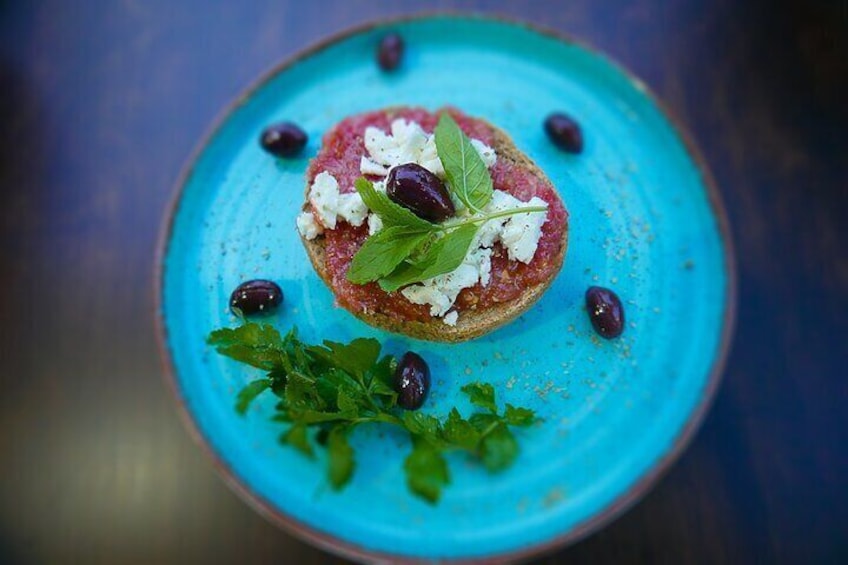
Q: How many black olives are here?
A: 7